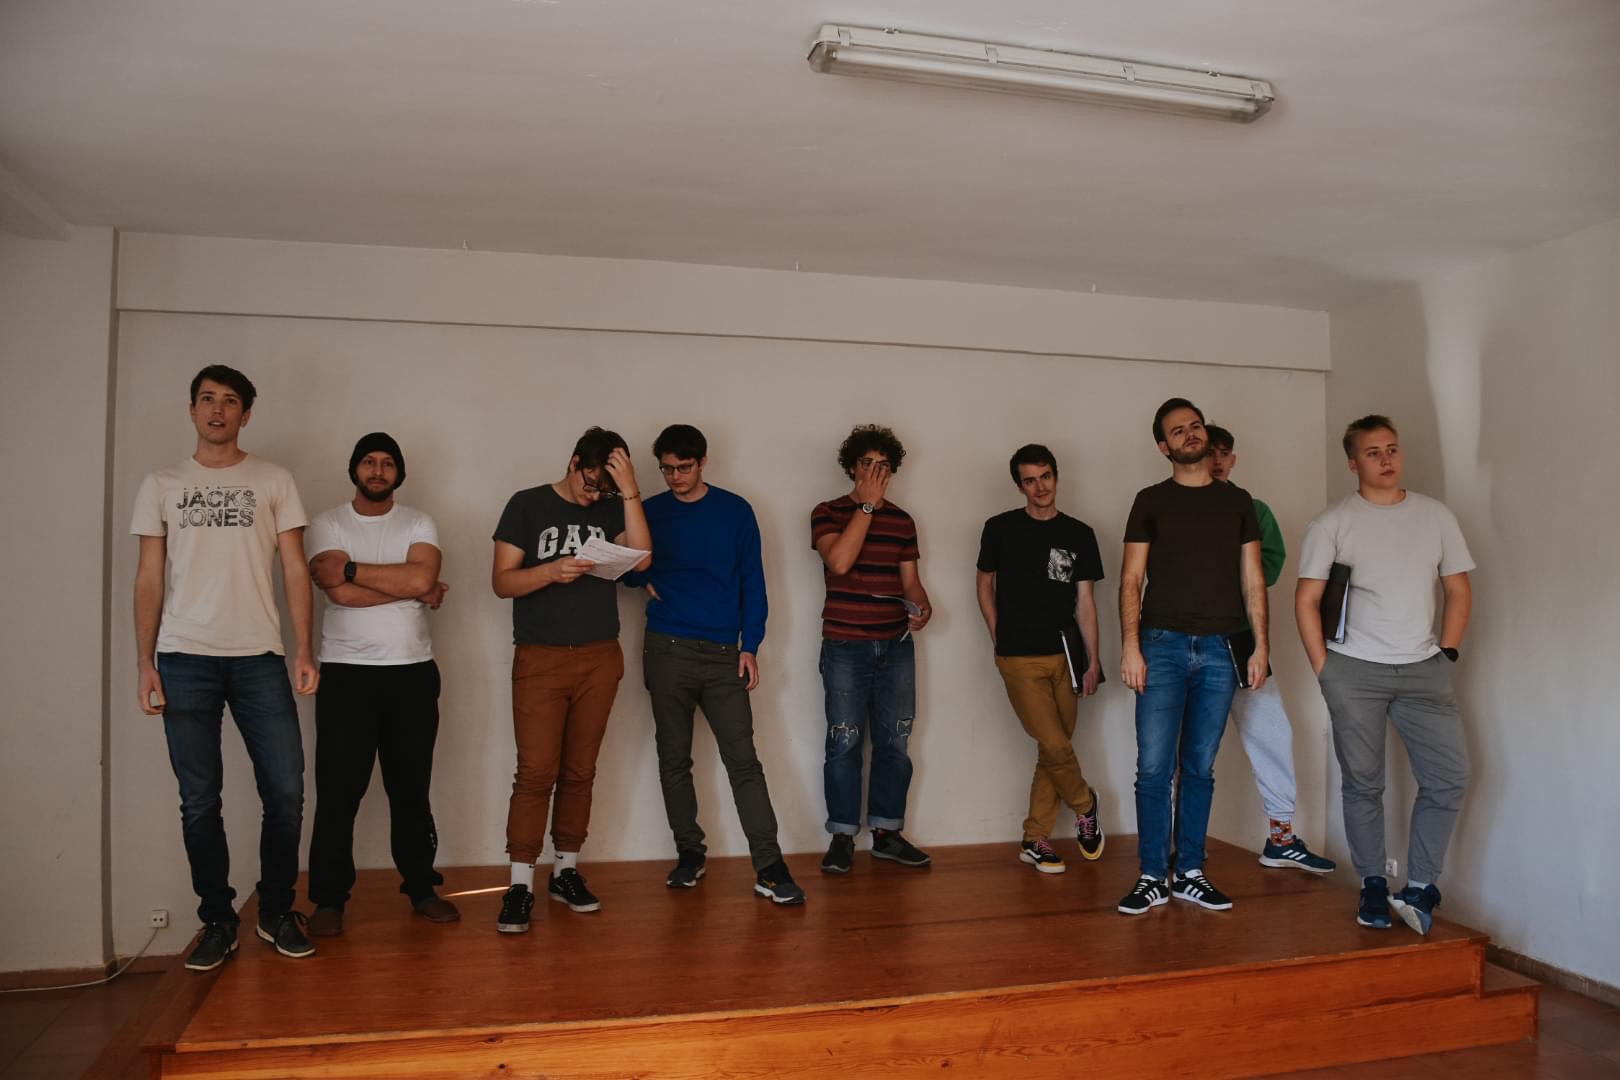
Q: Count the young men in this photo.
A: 9